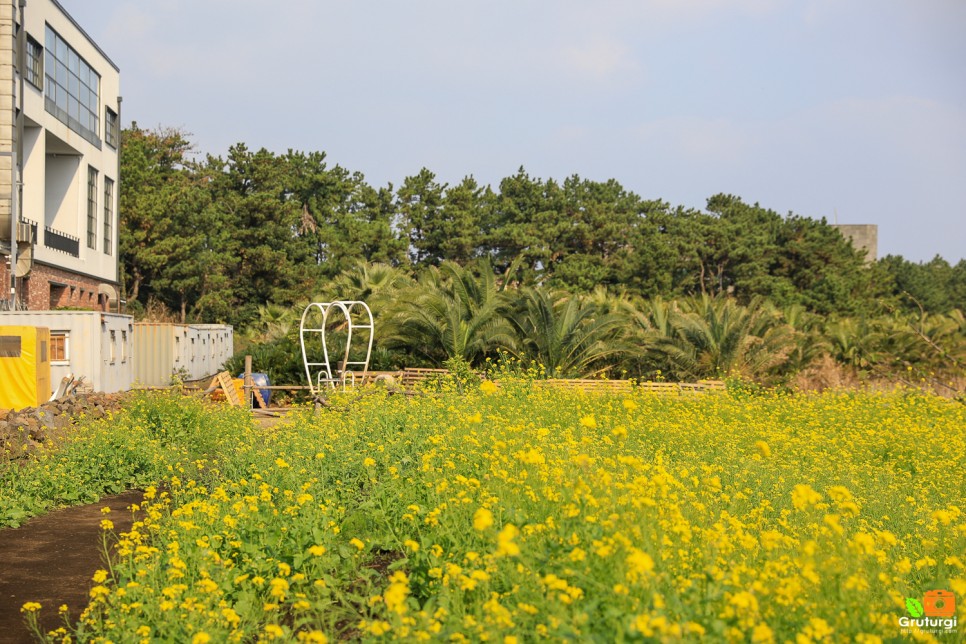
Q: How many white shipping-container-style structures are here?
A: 2